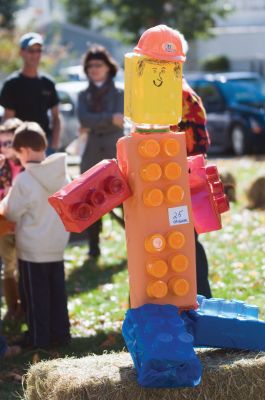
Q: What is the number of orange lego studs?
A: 12